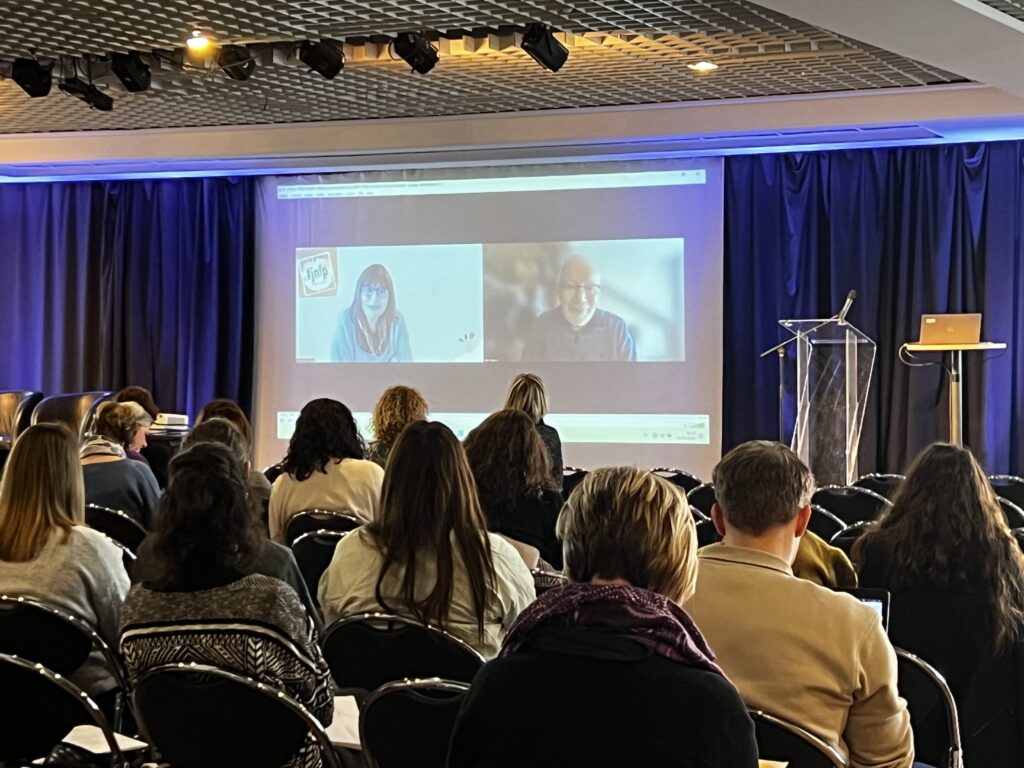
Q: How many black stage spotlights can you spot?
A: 7